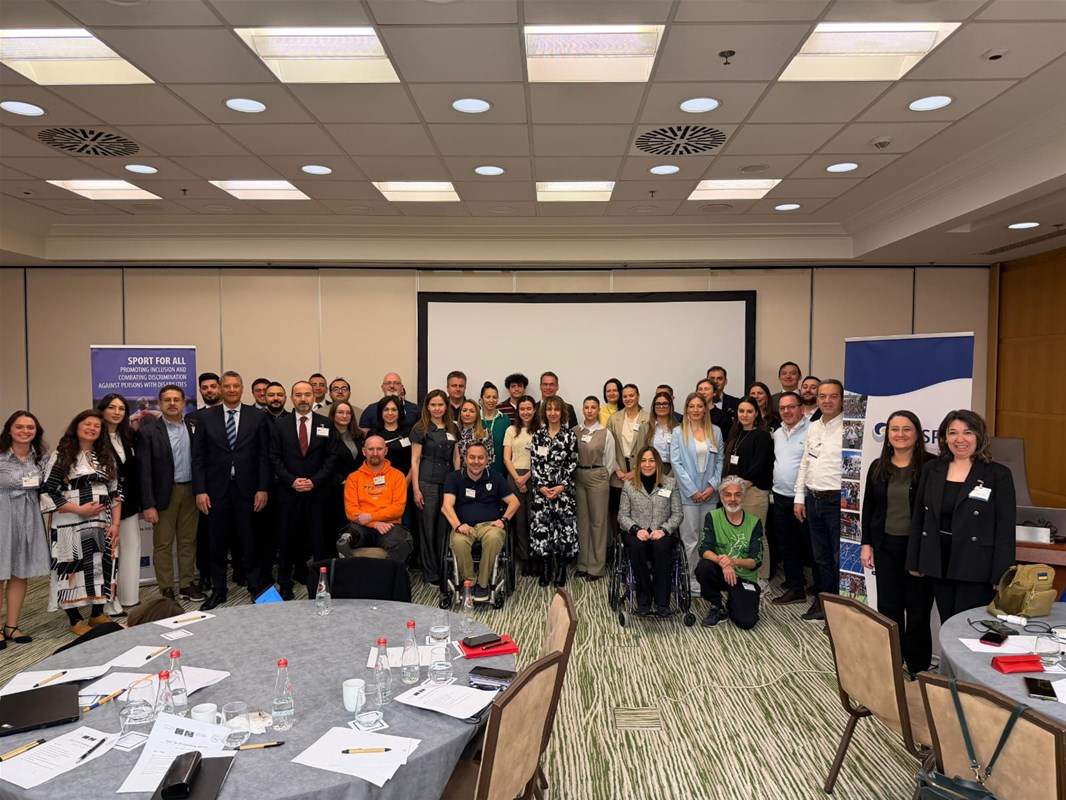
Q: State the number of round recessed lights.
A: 12